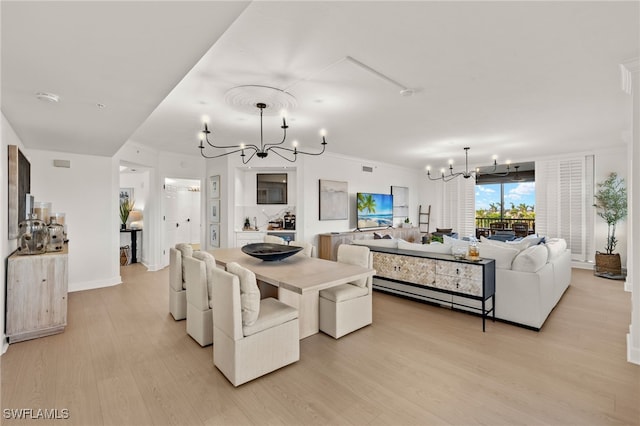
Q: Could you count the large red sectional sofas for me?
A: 0